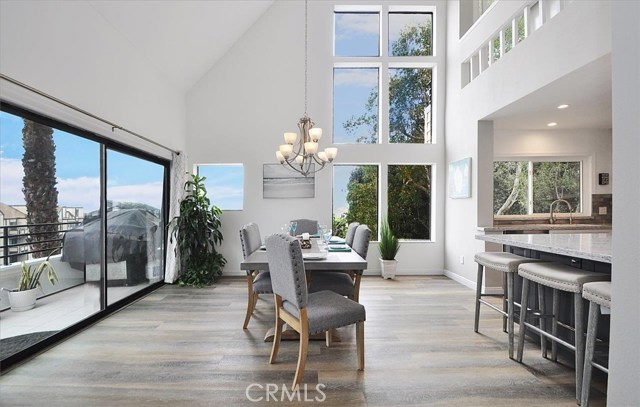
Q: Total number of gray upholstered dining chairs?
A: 5